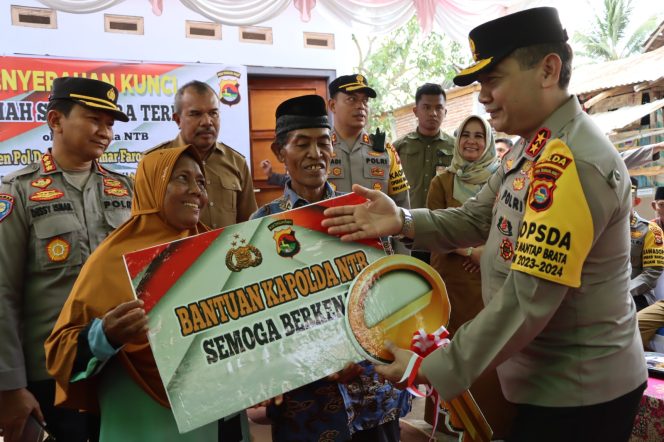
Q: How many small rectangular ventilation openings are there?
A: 5